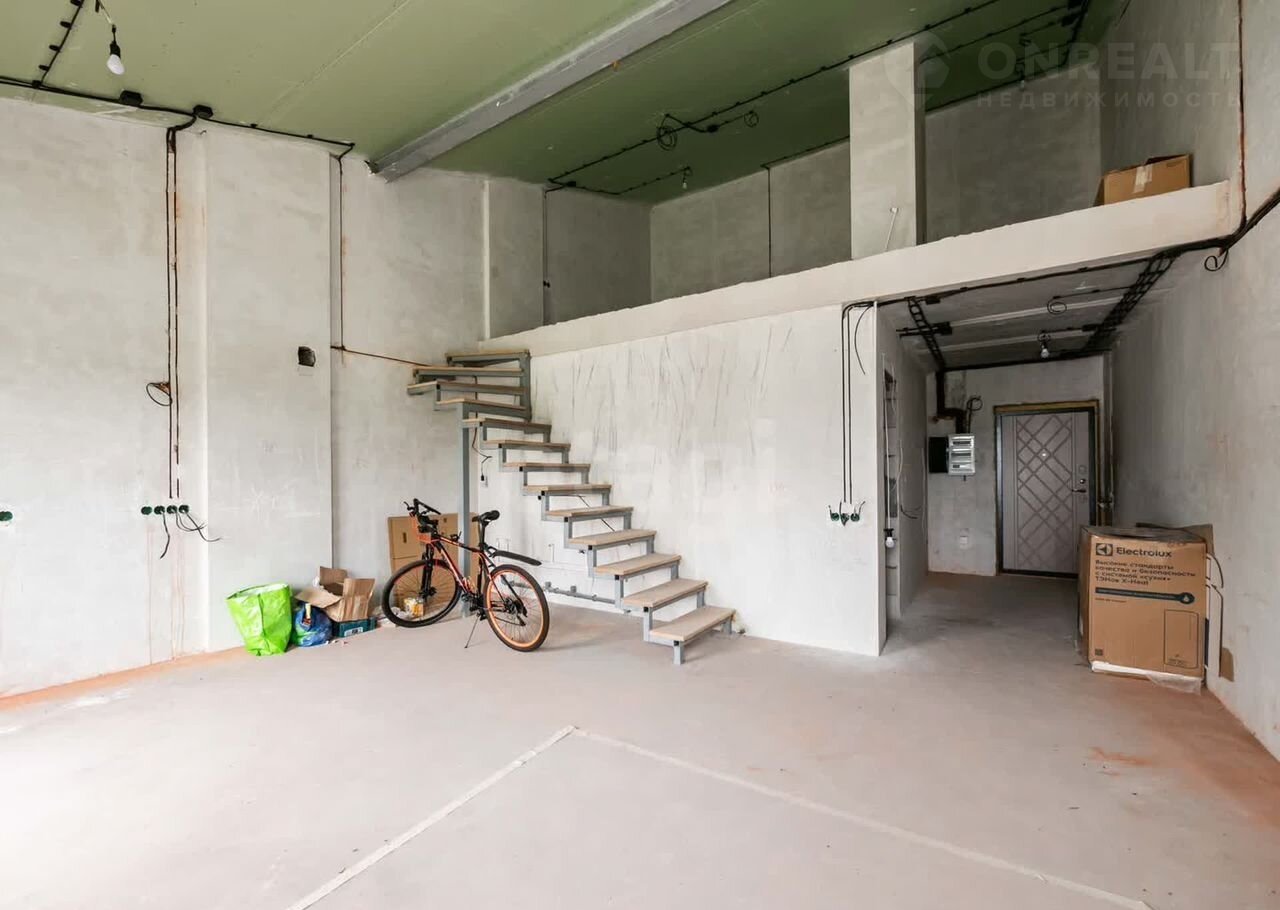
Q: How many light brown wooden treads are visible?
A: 13